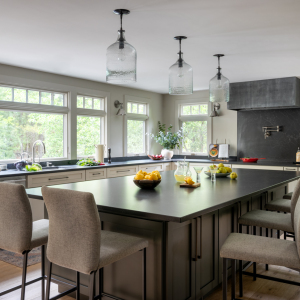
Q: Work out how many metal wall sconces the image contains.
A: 2